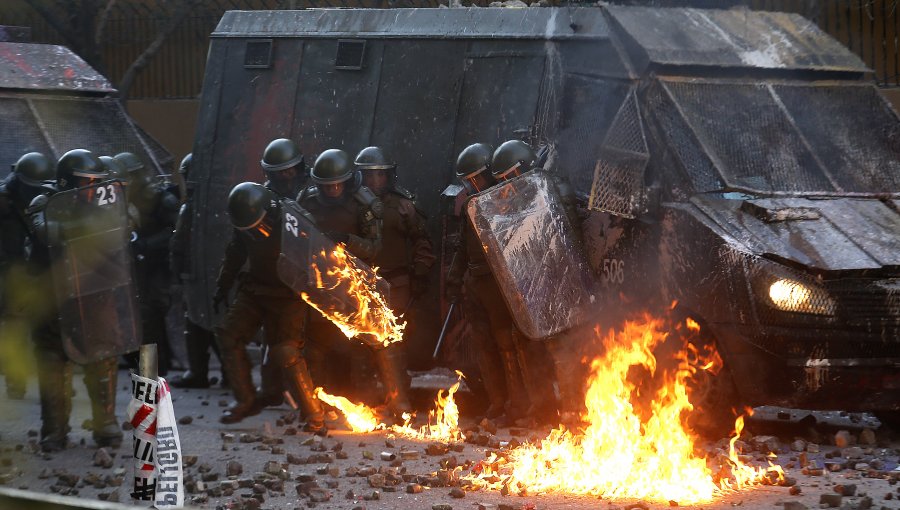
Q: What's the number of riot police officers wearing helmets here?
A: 11